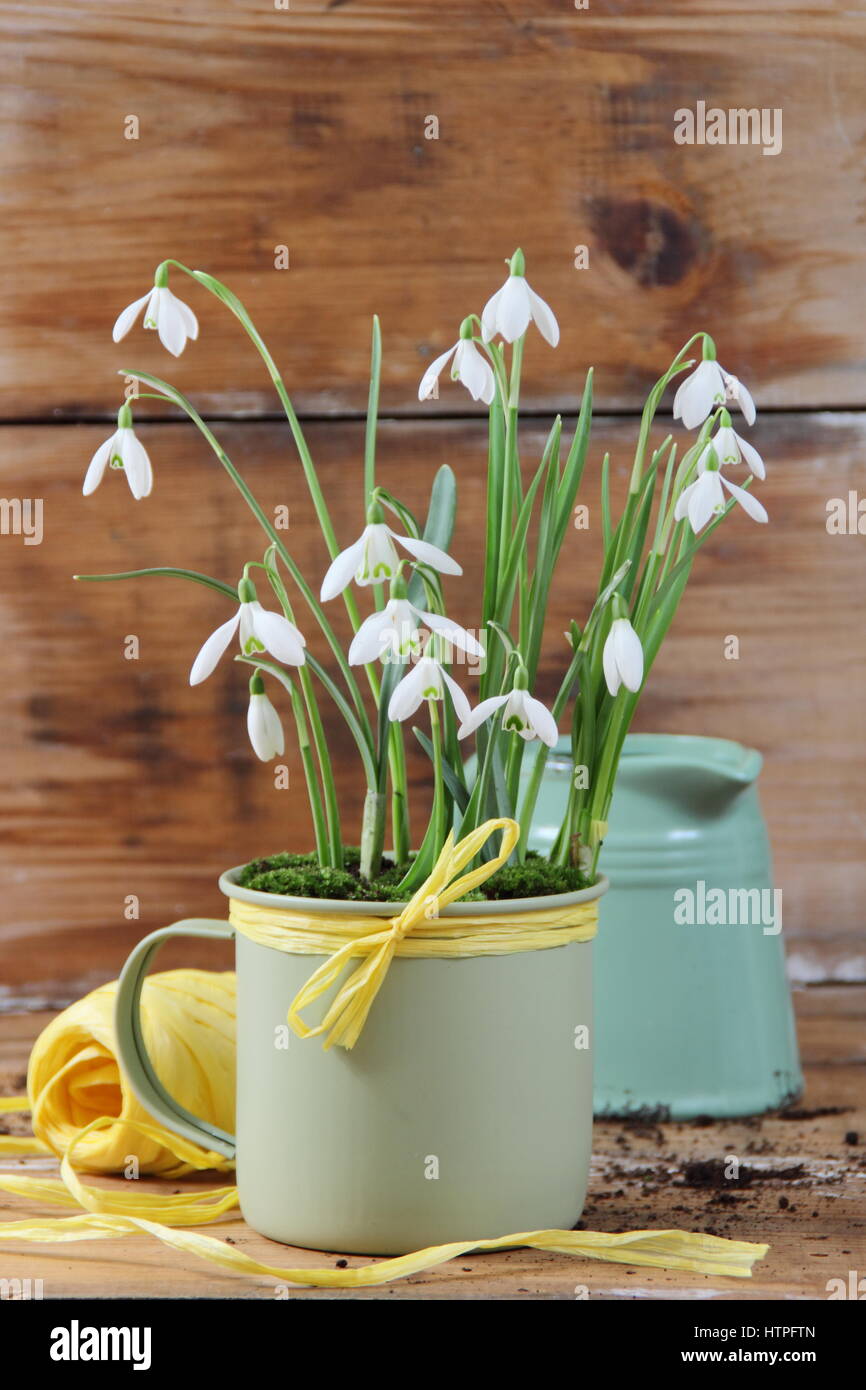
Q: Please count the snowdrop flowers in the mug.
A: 14